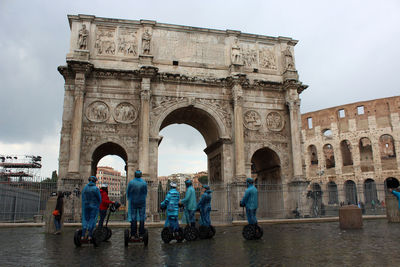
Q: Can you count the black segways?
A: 7